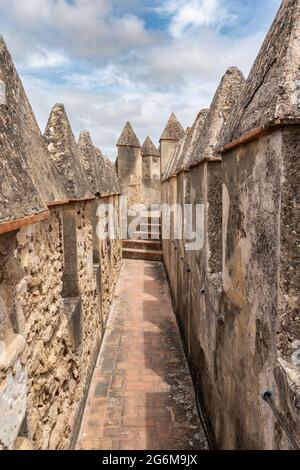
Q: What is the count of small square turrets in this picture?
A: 3